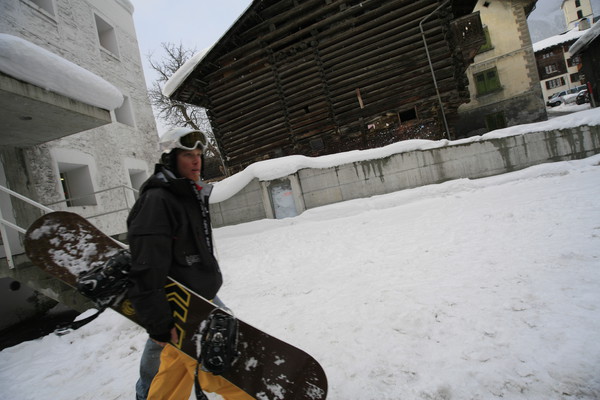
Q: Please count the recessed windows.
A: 5